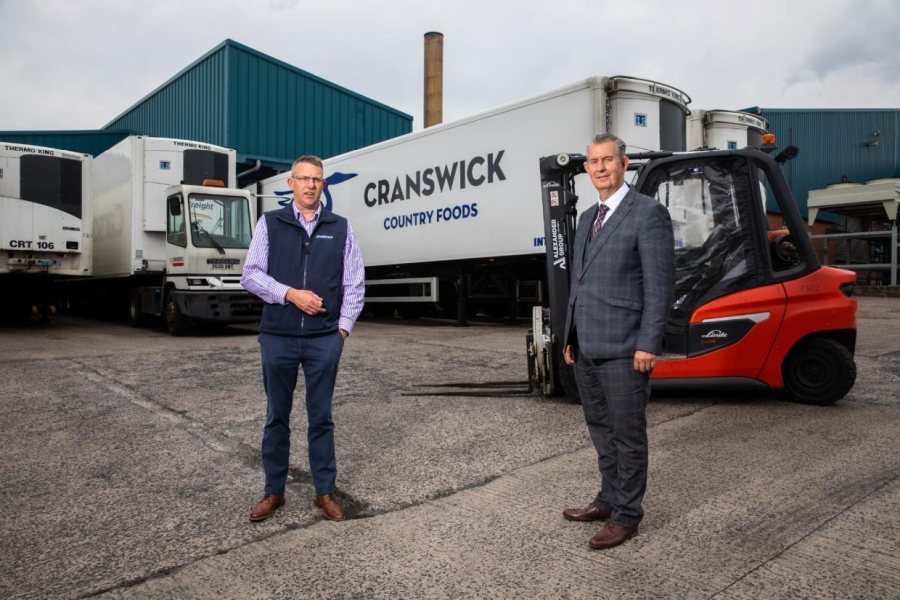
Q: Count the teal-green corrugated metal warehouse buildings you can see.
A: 2